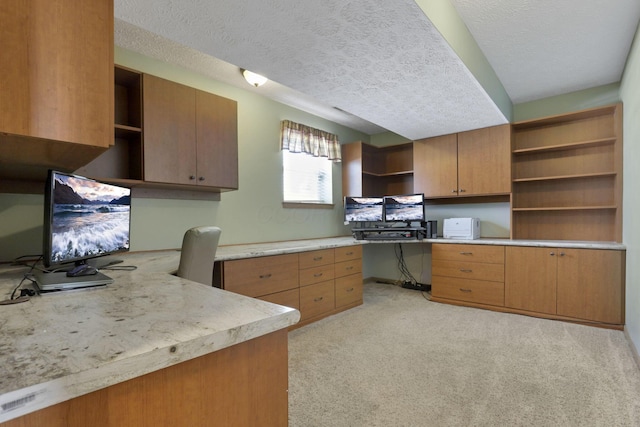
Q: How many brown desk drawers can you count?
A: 11